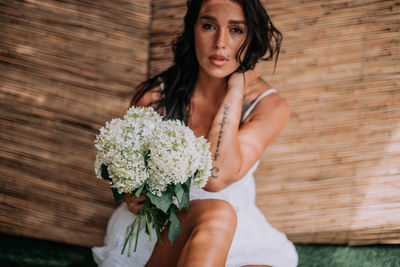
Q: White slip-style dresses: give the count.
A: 1